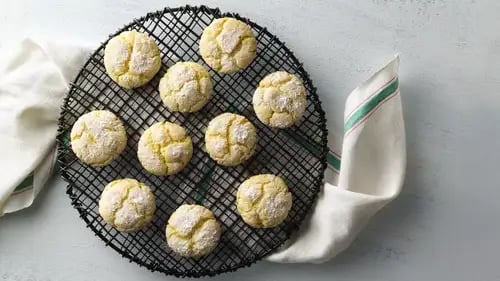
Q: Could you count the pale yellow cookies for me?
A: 10